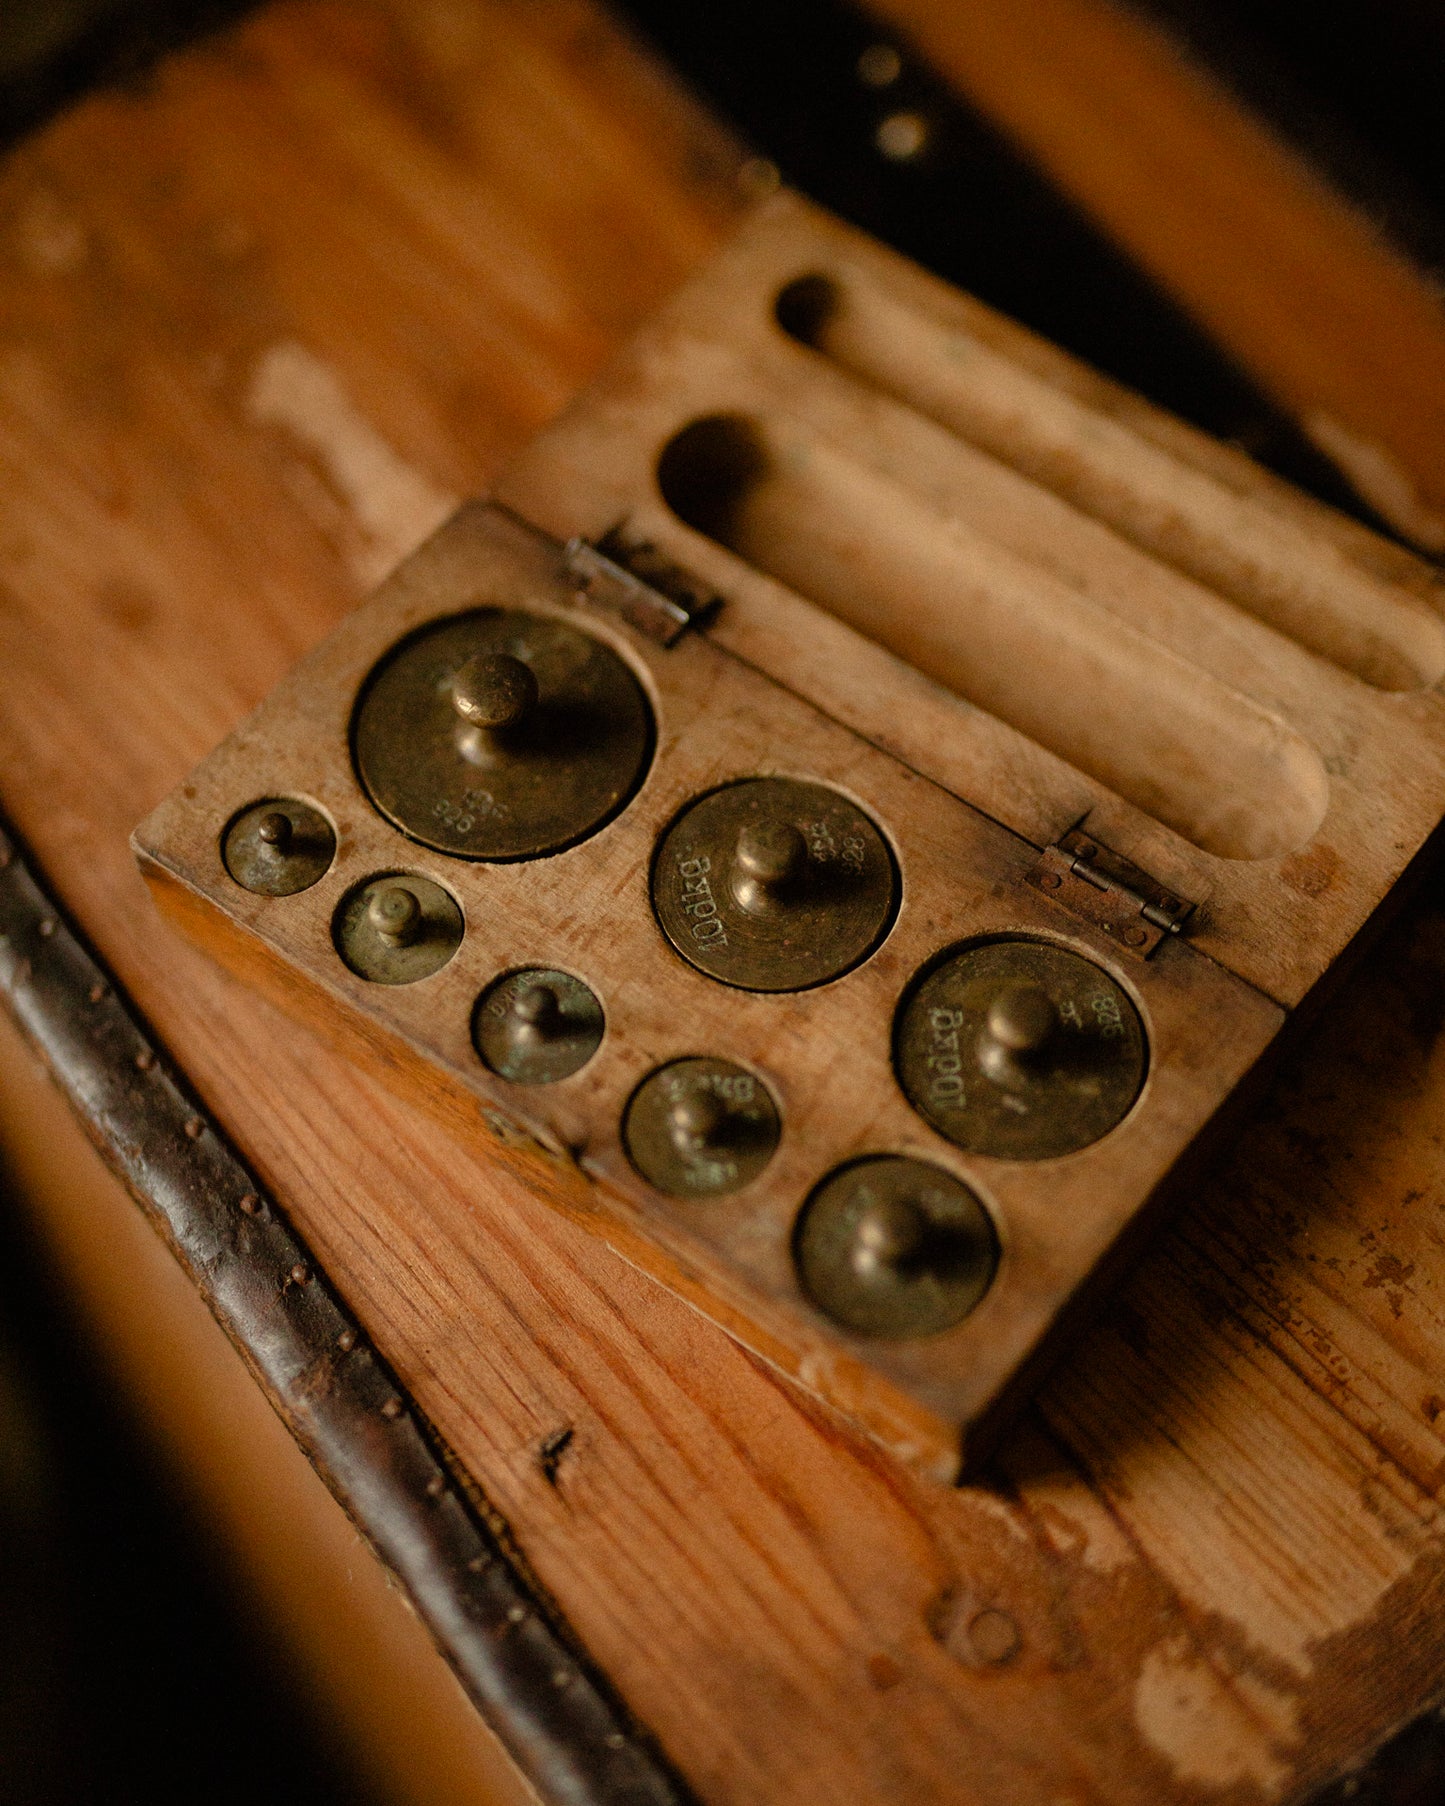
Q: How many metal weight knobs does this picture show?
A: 8